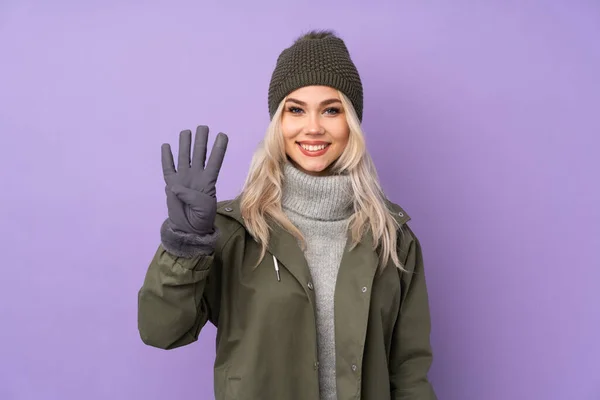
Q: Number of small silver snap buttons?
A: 6